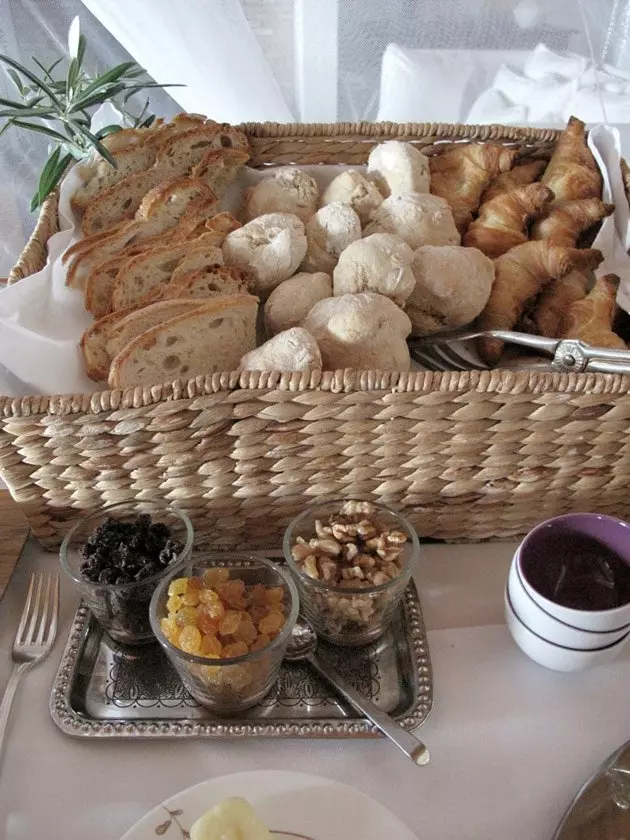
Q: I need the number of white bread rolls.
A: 11